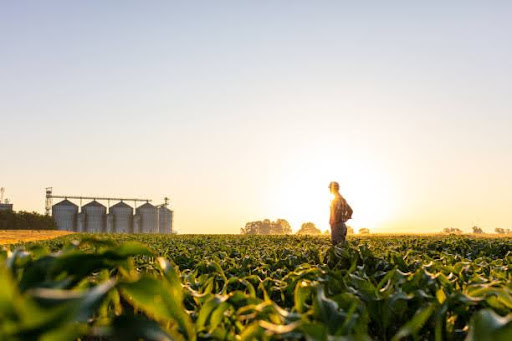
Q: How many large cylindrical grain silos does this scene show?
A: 5